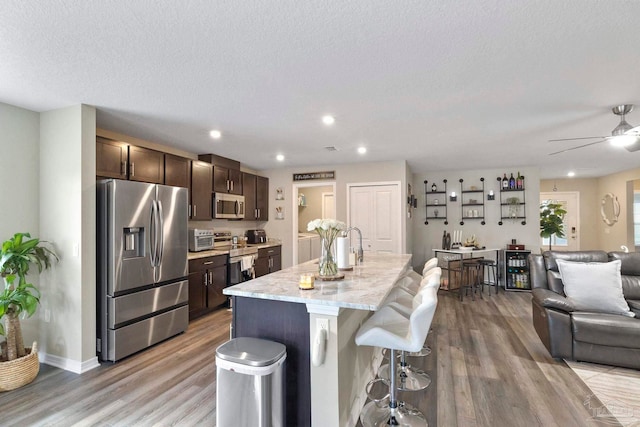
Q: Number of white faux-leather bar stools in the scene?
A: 4